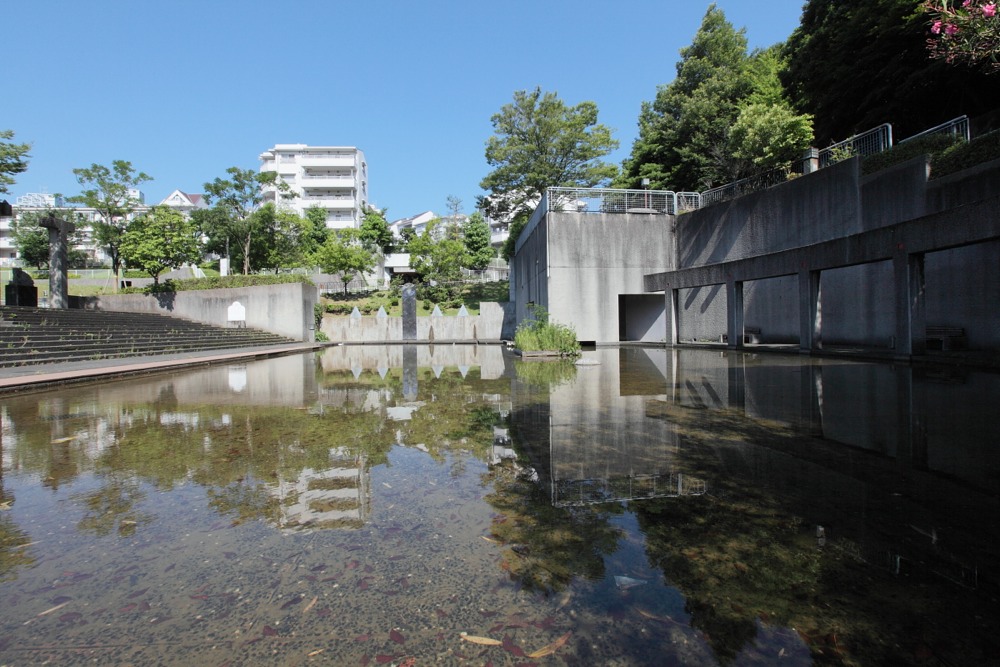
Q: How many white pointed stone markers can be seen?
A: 4